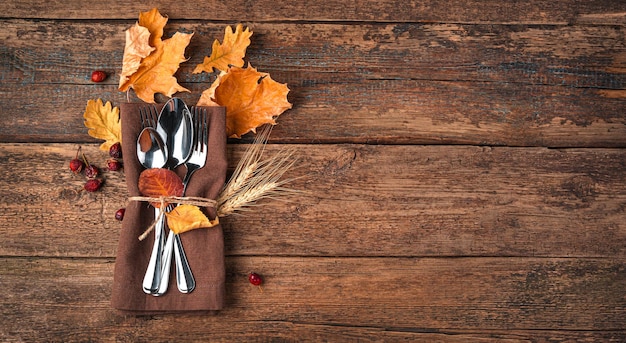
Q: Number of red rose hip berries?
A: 8